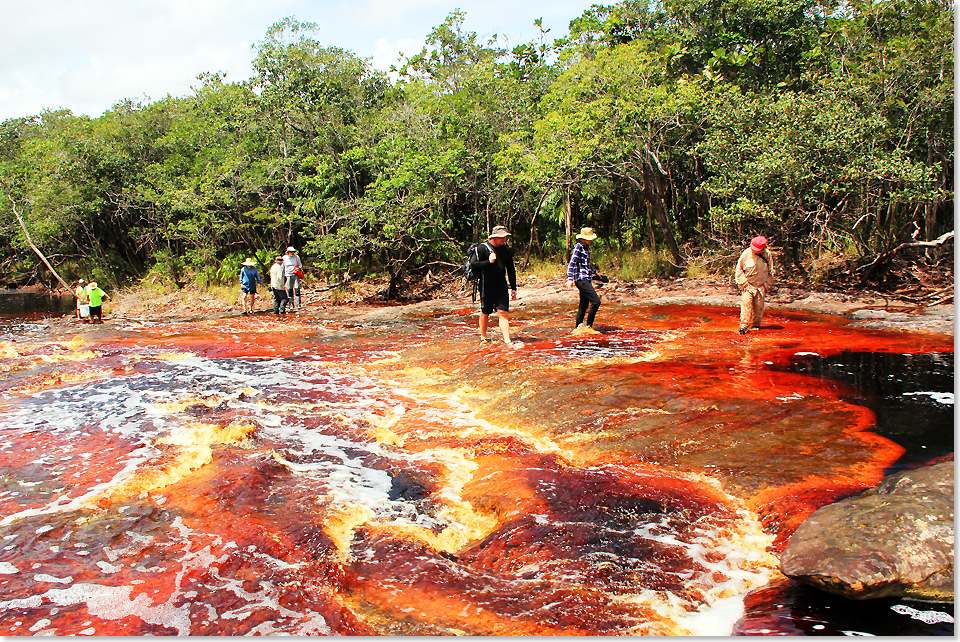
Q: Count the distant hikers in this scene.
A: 5